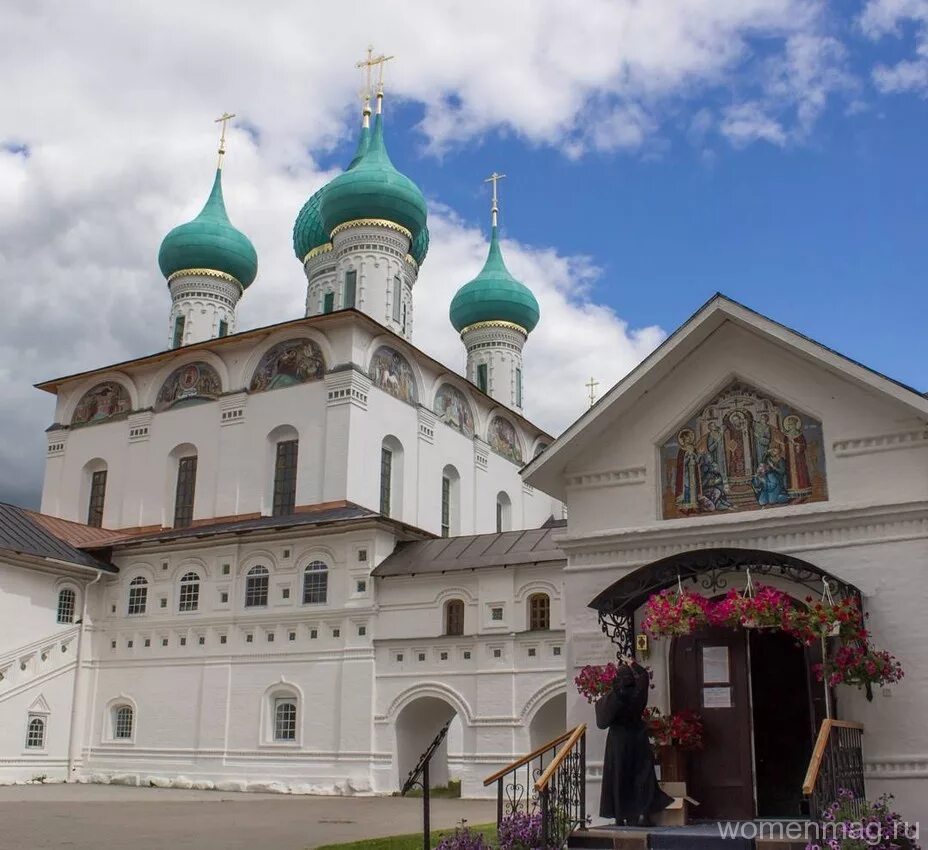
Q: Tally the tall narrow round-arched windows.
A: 6